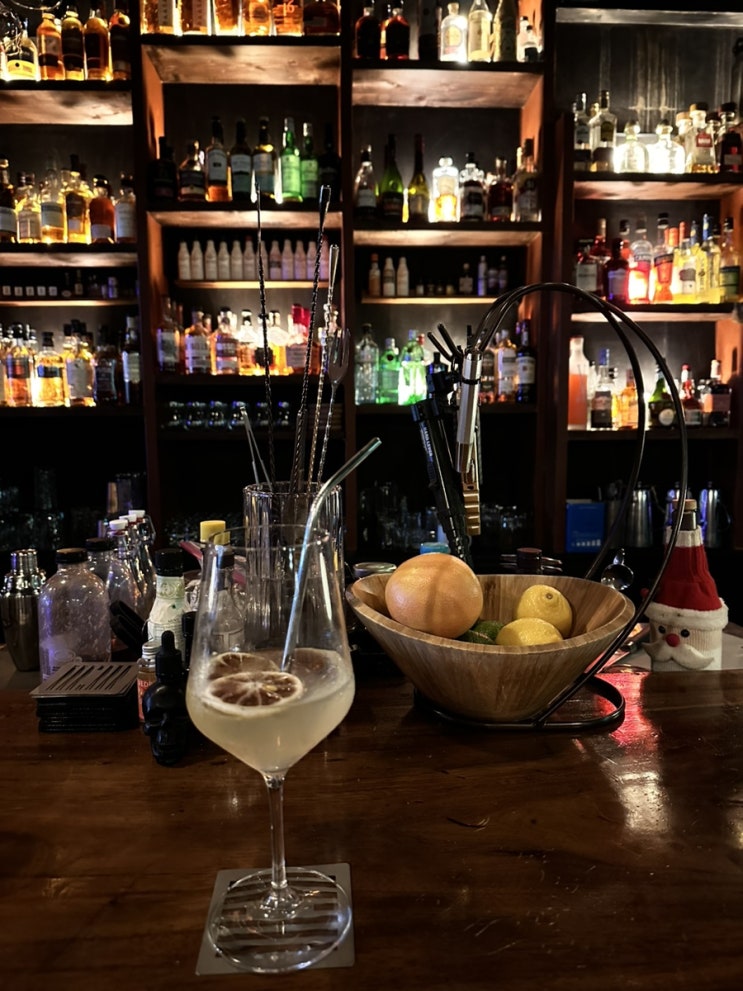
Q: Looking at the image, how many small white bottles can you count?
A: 14